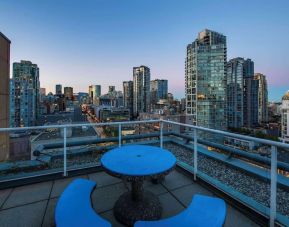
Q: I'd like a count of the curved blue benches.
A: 2